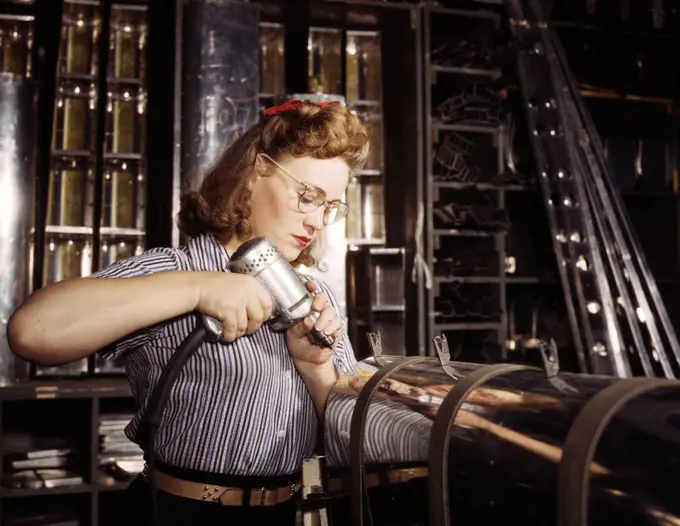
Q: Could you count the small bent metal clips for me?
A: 3